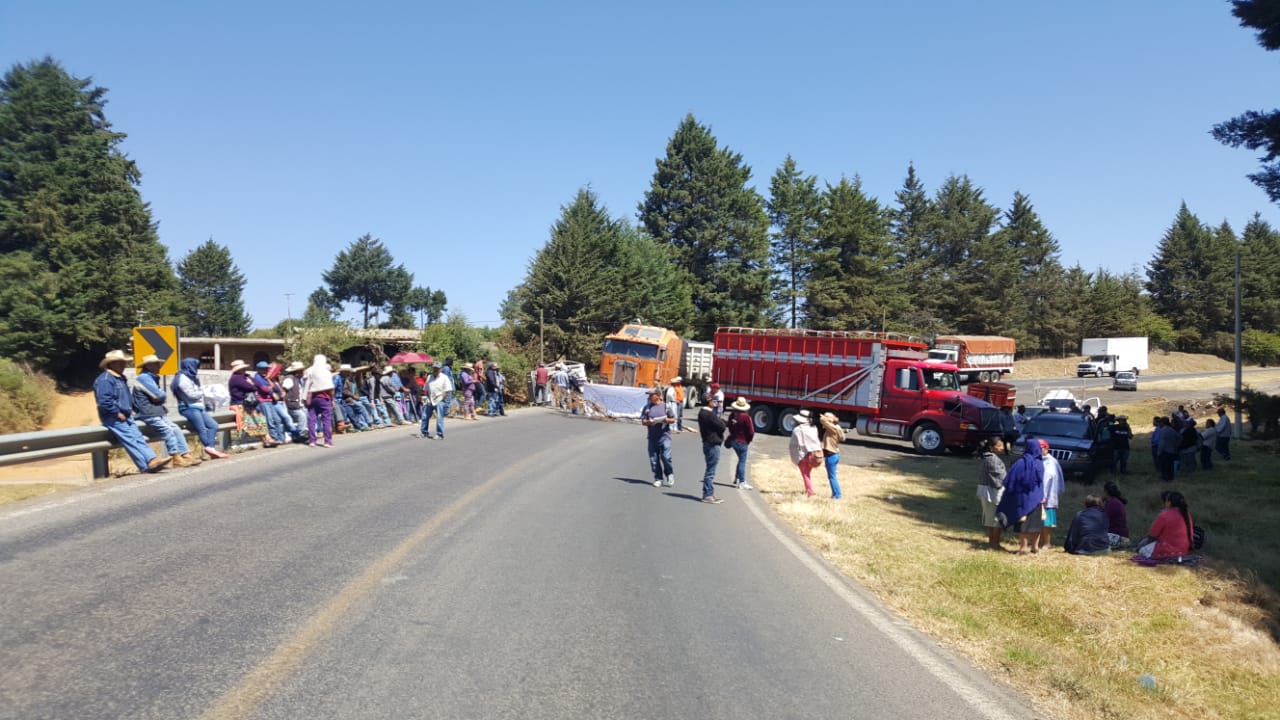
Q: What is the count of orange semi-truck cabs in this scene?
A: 1